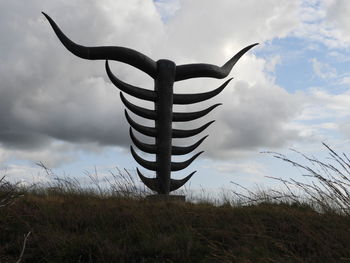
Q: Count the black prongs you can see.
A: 14